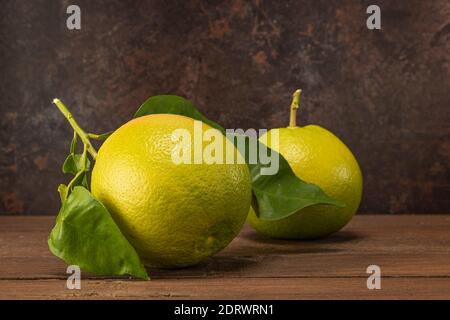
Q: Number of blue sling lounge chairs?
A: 0